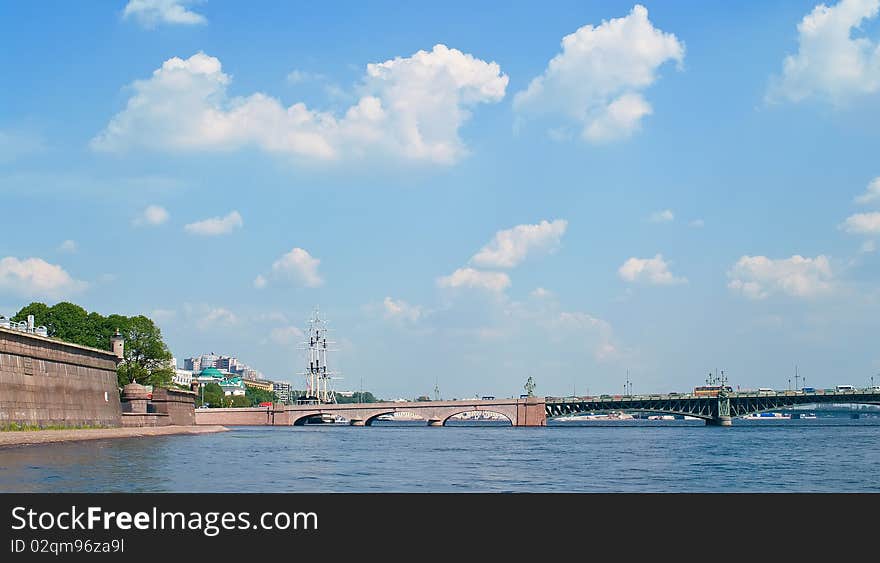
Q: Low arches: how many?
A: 3